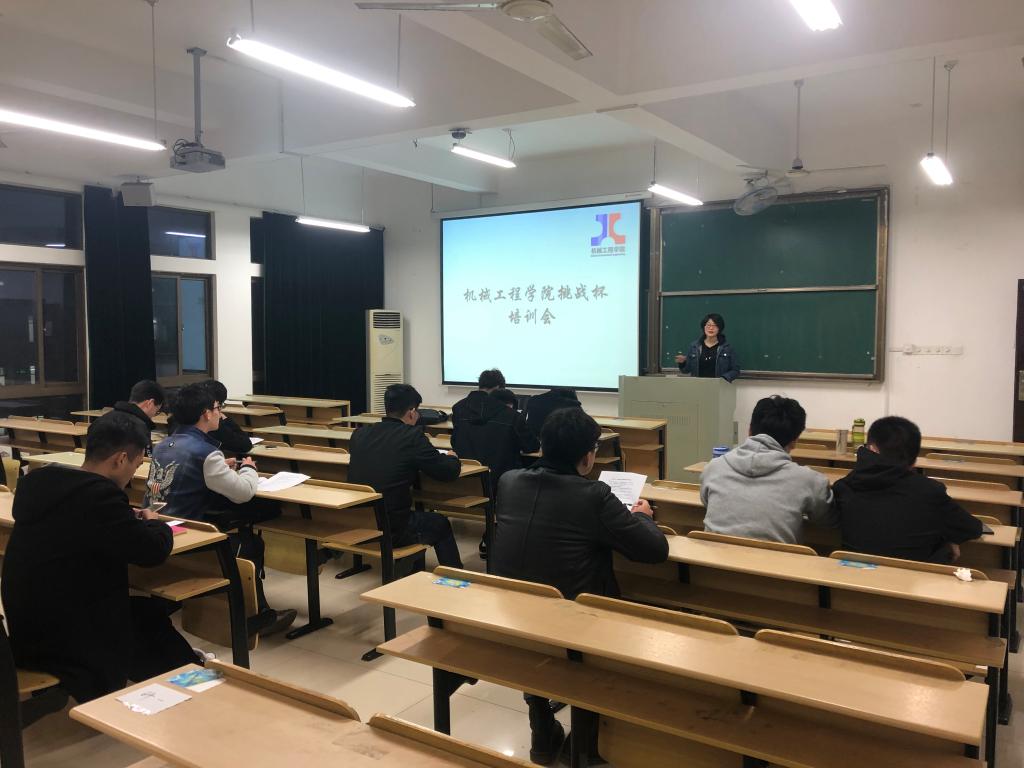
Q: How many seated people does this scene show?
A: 11